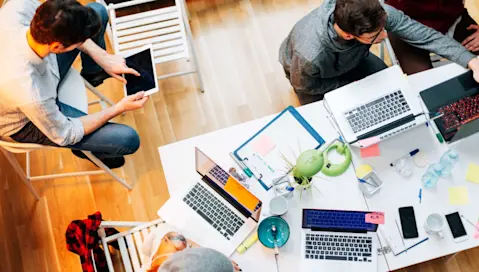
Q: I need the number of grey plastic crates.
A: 0